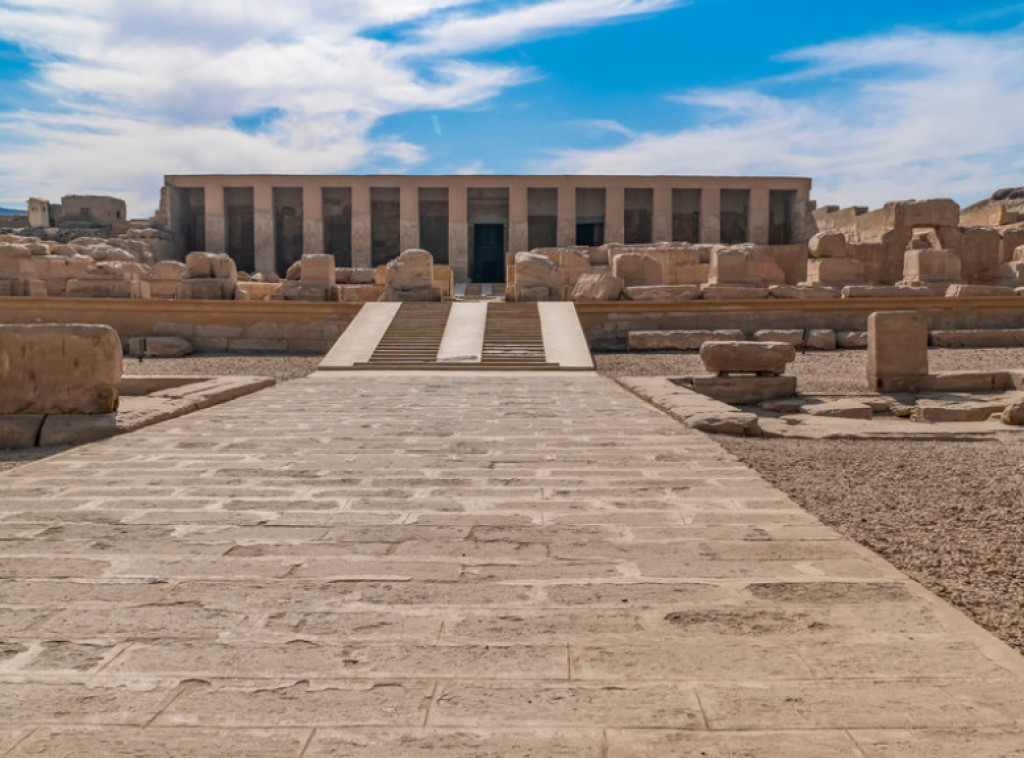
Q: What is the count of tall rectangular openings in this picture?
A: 13